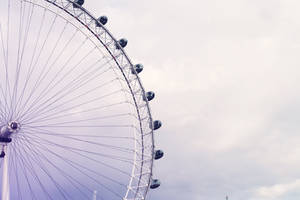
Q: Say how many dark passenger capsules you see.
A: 8